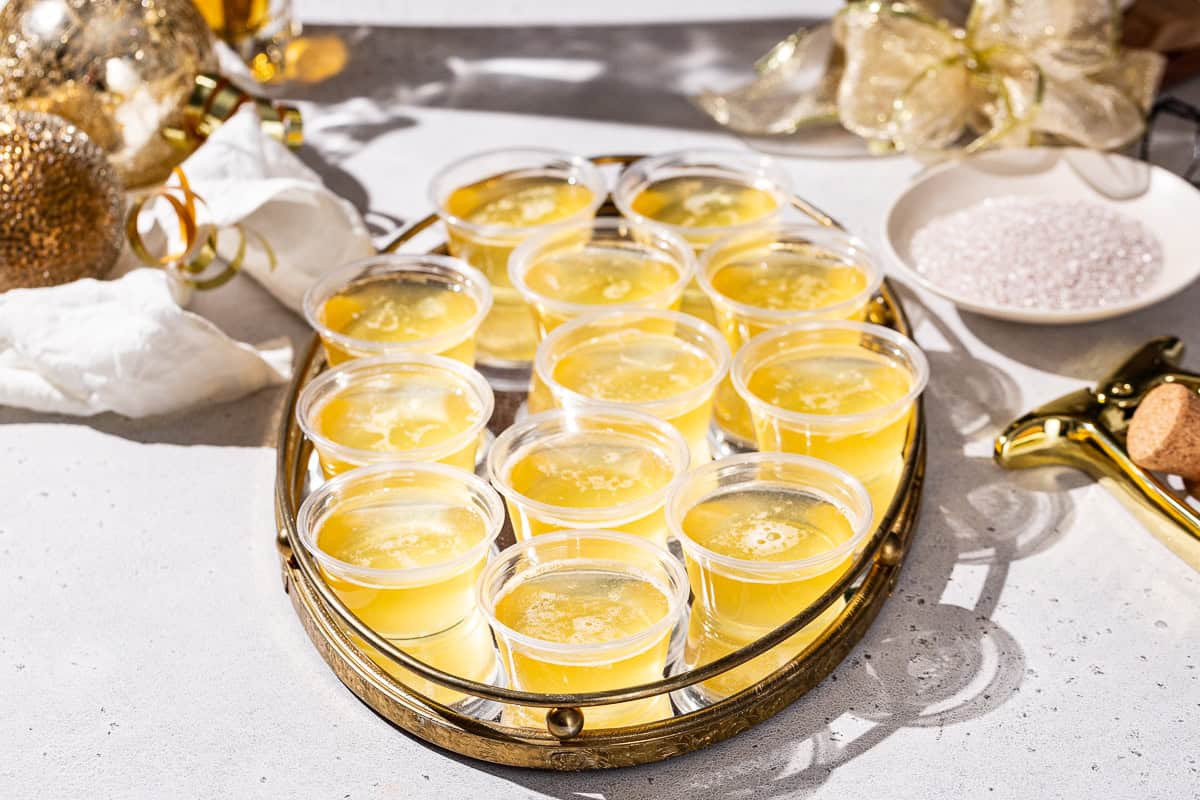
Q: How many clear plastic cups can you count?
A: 12